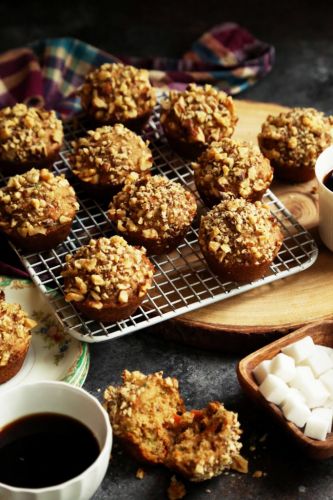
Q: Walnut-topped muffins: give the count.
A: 12